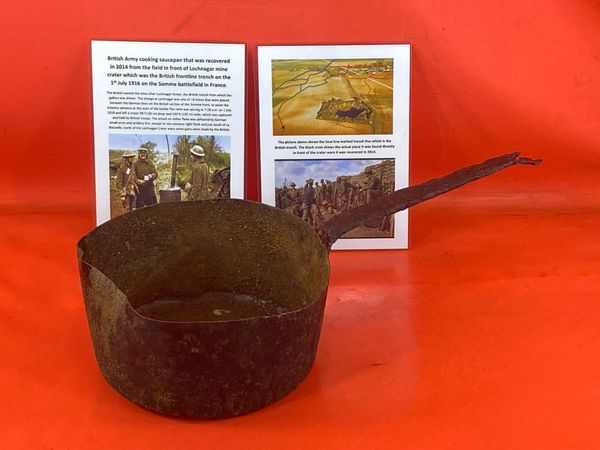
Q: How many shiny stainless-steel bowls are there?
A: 0